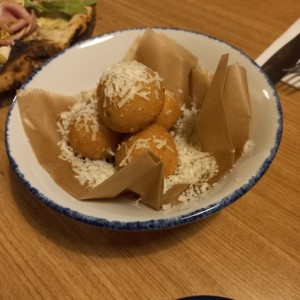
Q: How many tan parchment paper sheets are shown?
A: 1